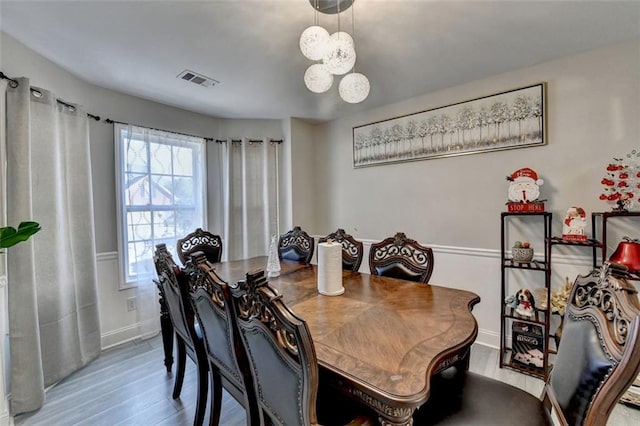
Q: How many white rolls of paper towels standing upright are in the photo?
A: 1